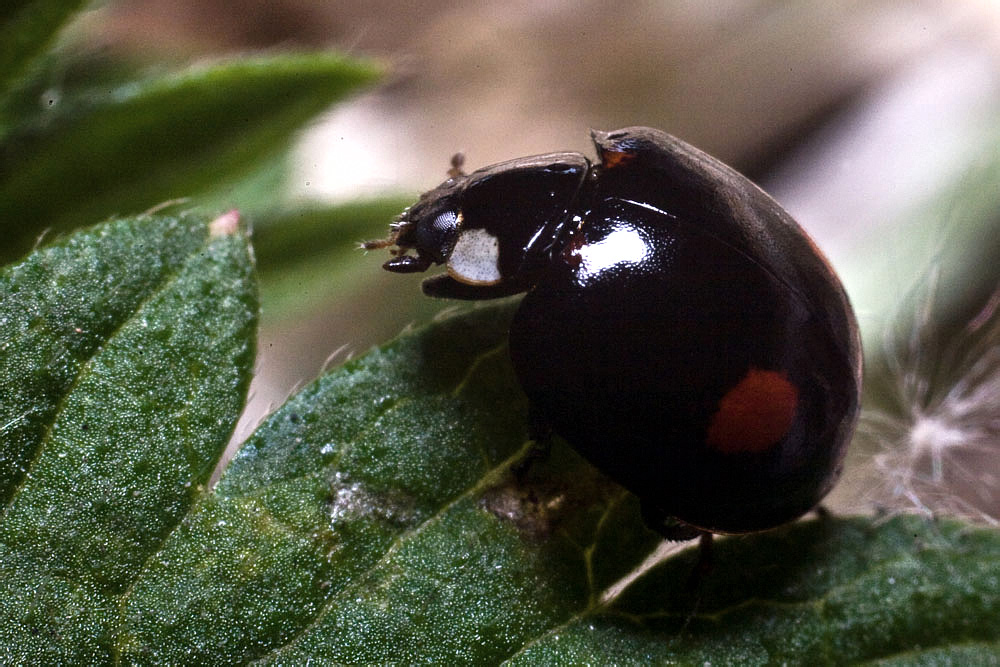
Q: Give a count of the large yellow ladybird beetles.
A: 0